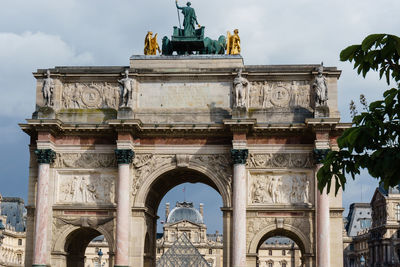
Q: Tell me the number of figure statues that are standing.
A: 7